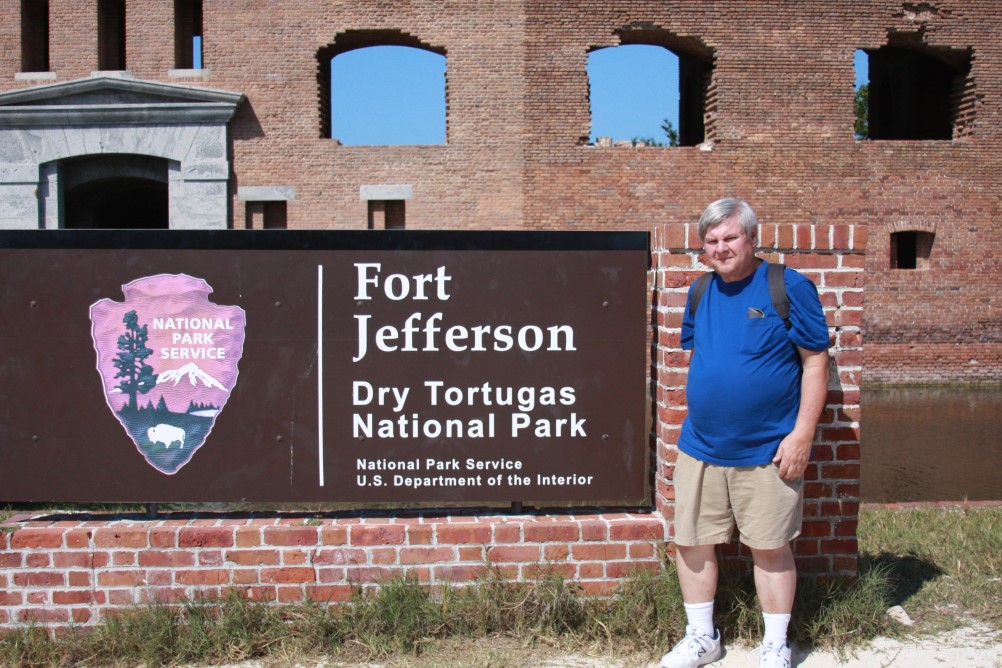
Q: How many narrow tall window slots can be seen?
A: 3